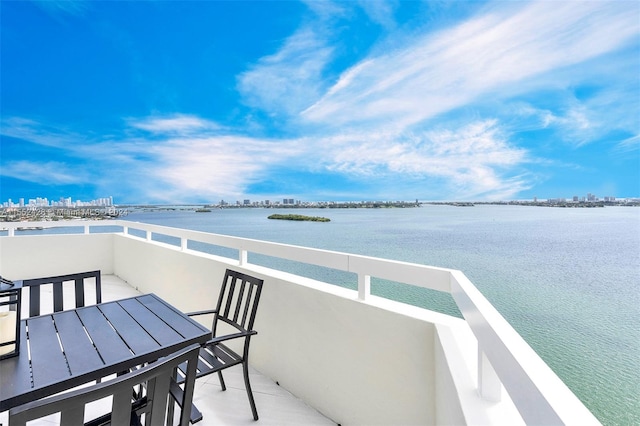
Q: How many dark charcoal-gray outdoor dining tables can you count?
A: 1